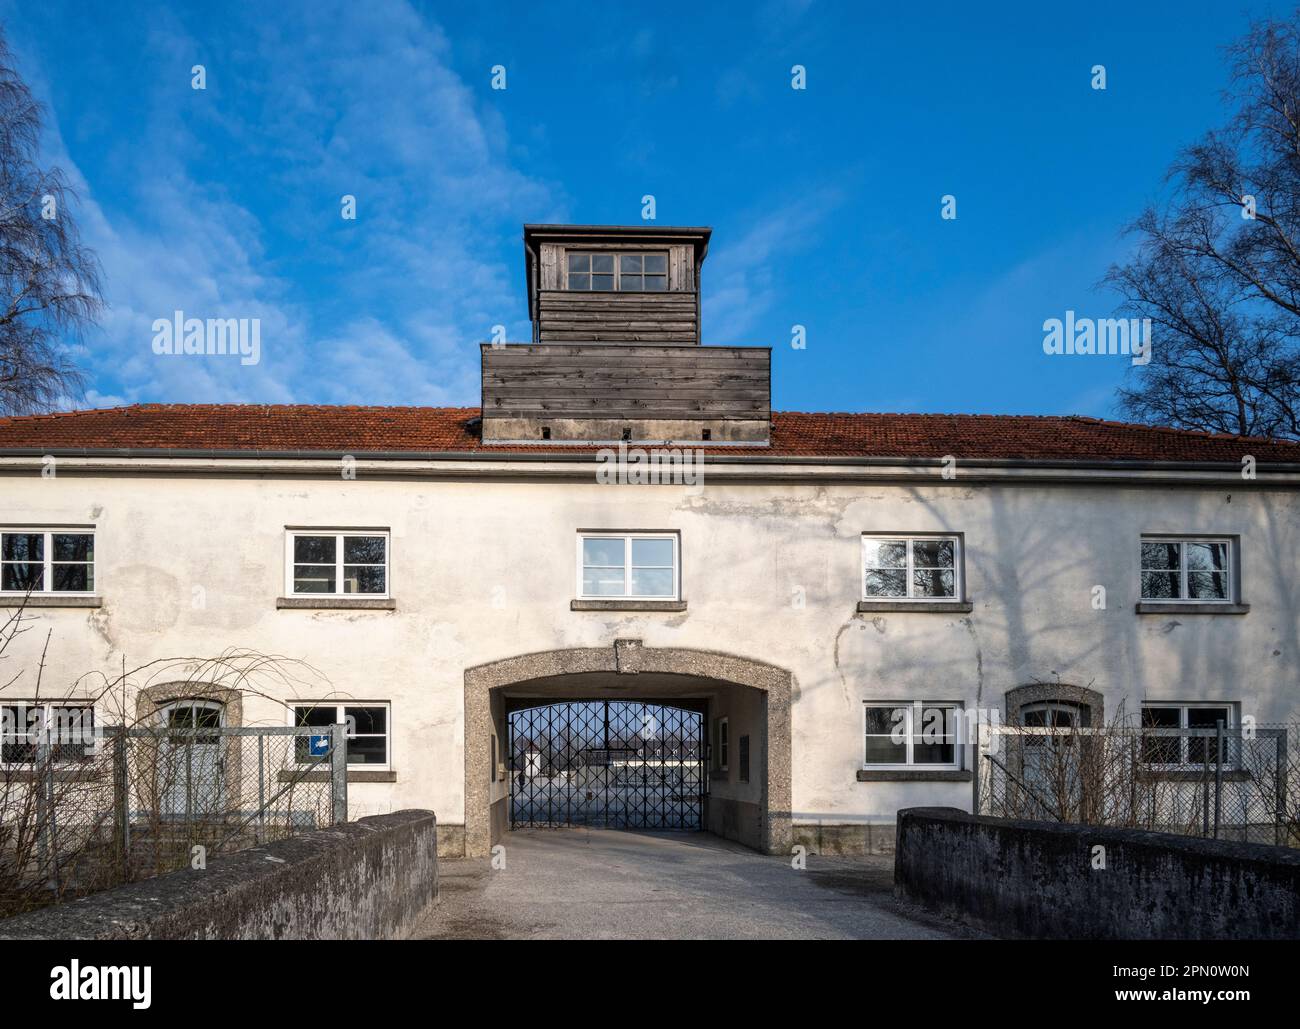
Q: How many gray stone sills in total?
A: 9